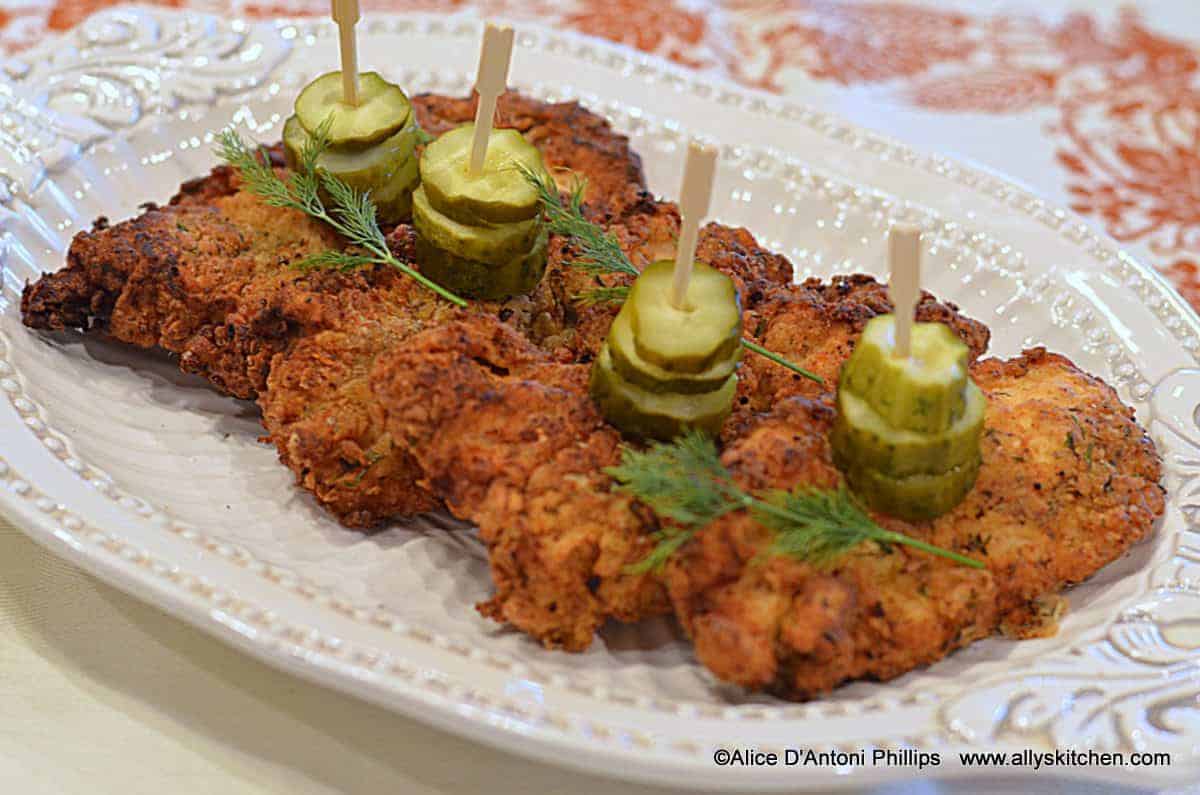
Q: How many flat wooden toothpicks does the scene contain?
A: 4